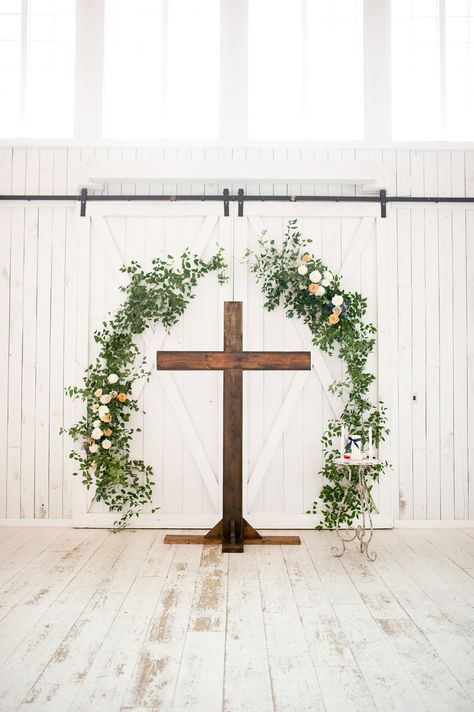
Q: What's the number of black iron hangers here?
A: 4